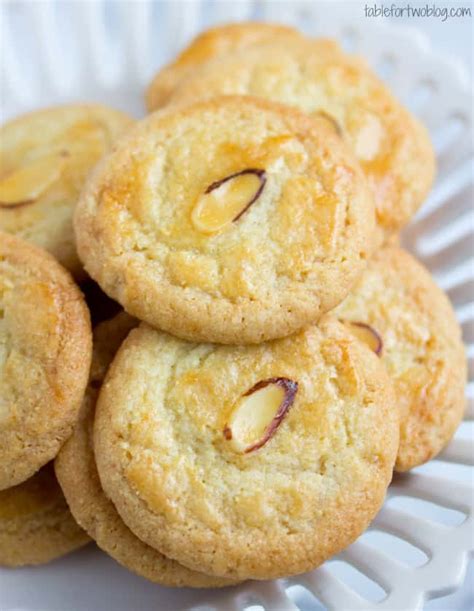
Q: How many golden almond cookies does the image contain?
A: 9